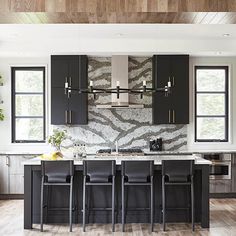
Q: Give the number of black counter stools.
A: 4